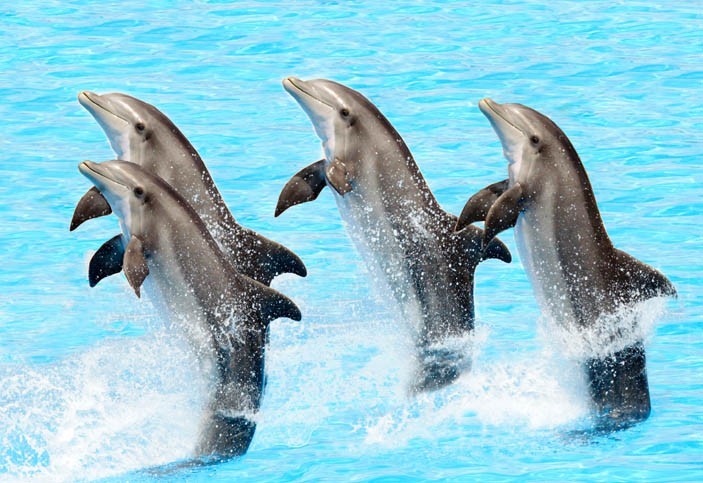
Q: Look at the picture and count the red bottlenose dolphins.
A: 0